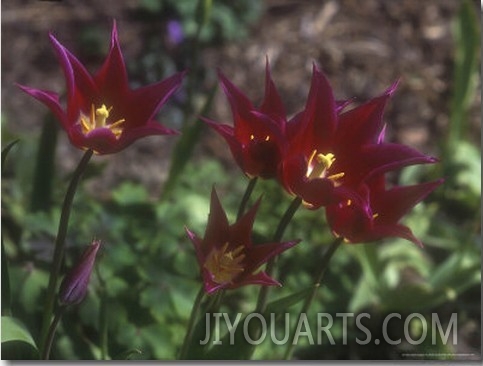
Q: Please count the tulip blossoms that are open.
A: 5